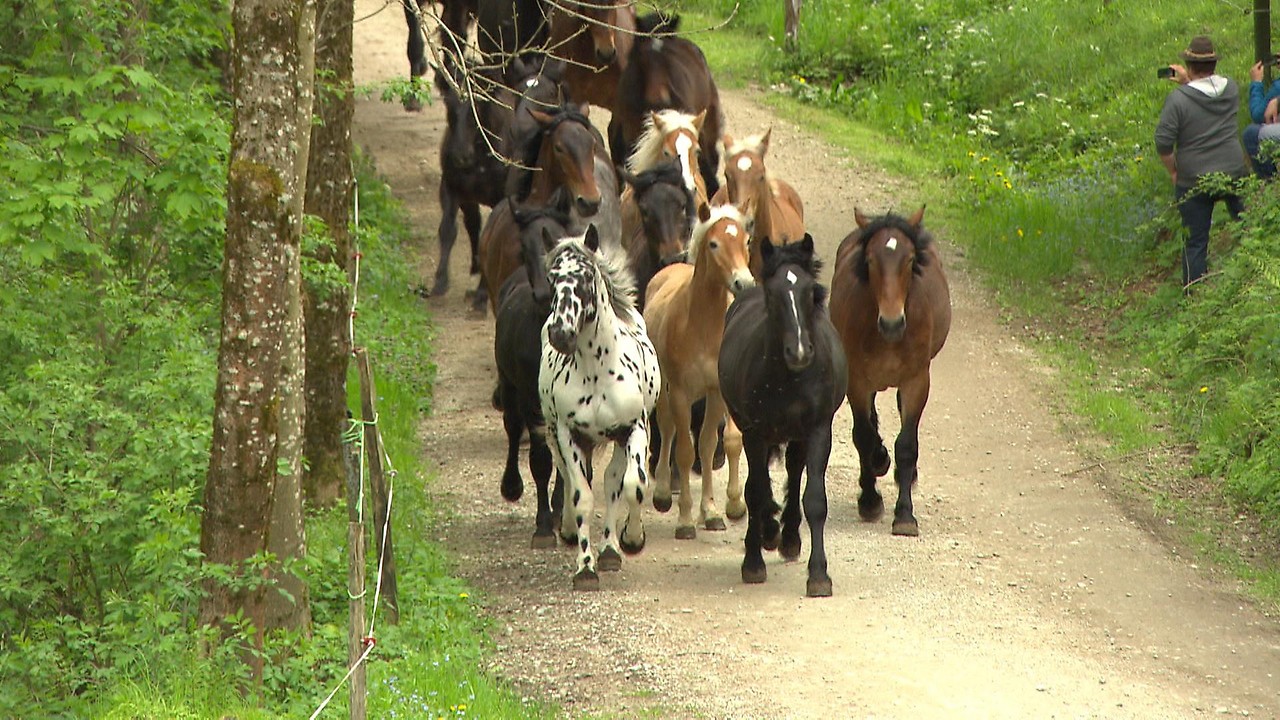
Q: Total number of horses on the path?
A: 15